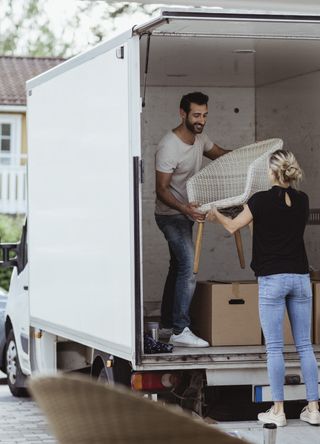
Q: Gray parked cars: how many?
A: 1